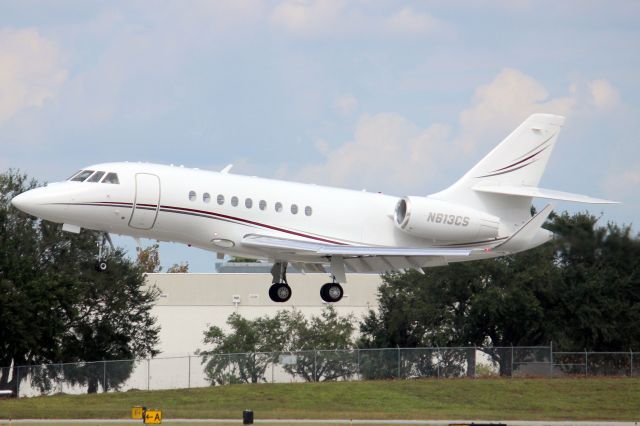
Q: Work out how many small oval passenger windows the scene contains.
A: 9